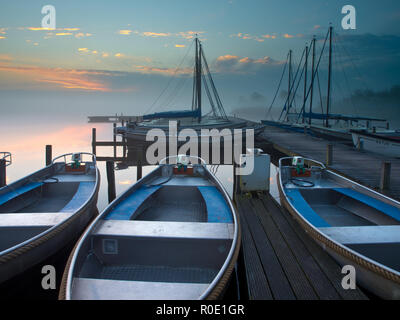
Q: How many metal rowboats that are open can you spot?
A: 3